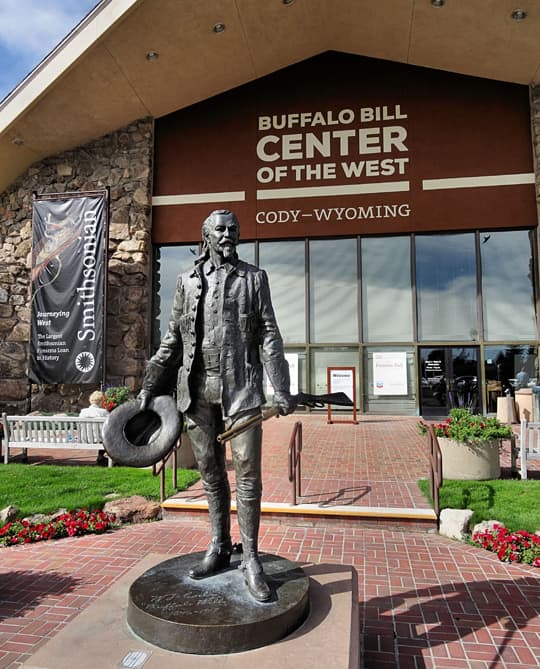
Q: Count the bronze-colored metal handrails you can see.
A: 3